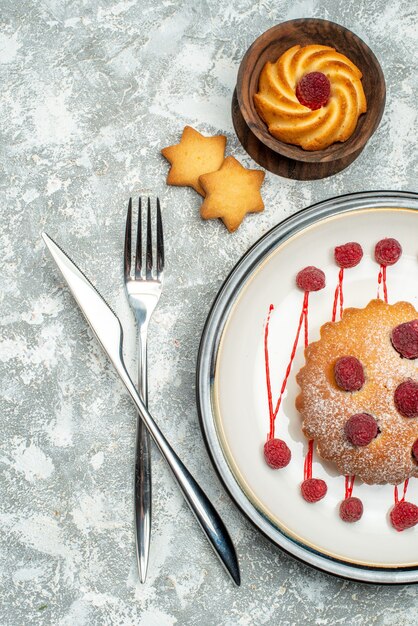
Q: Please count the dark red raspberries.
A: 13